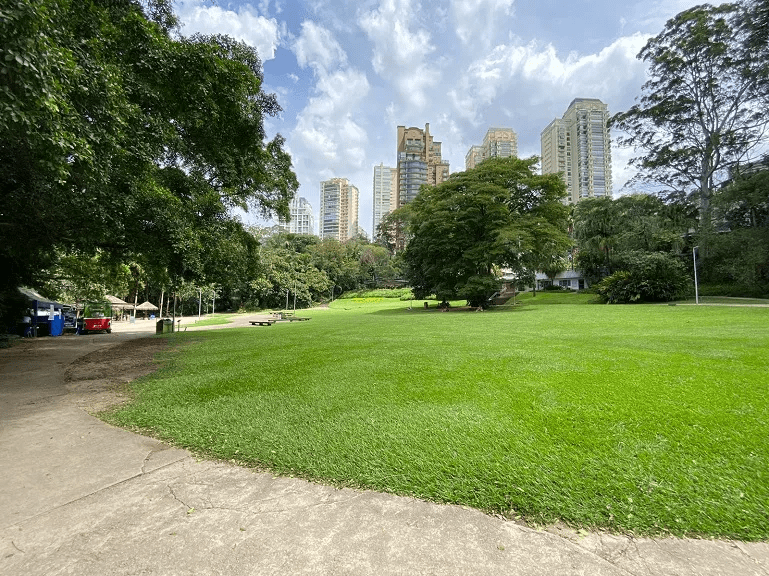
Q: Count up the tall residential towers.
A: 6